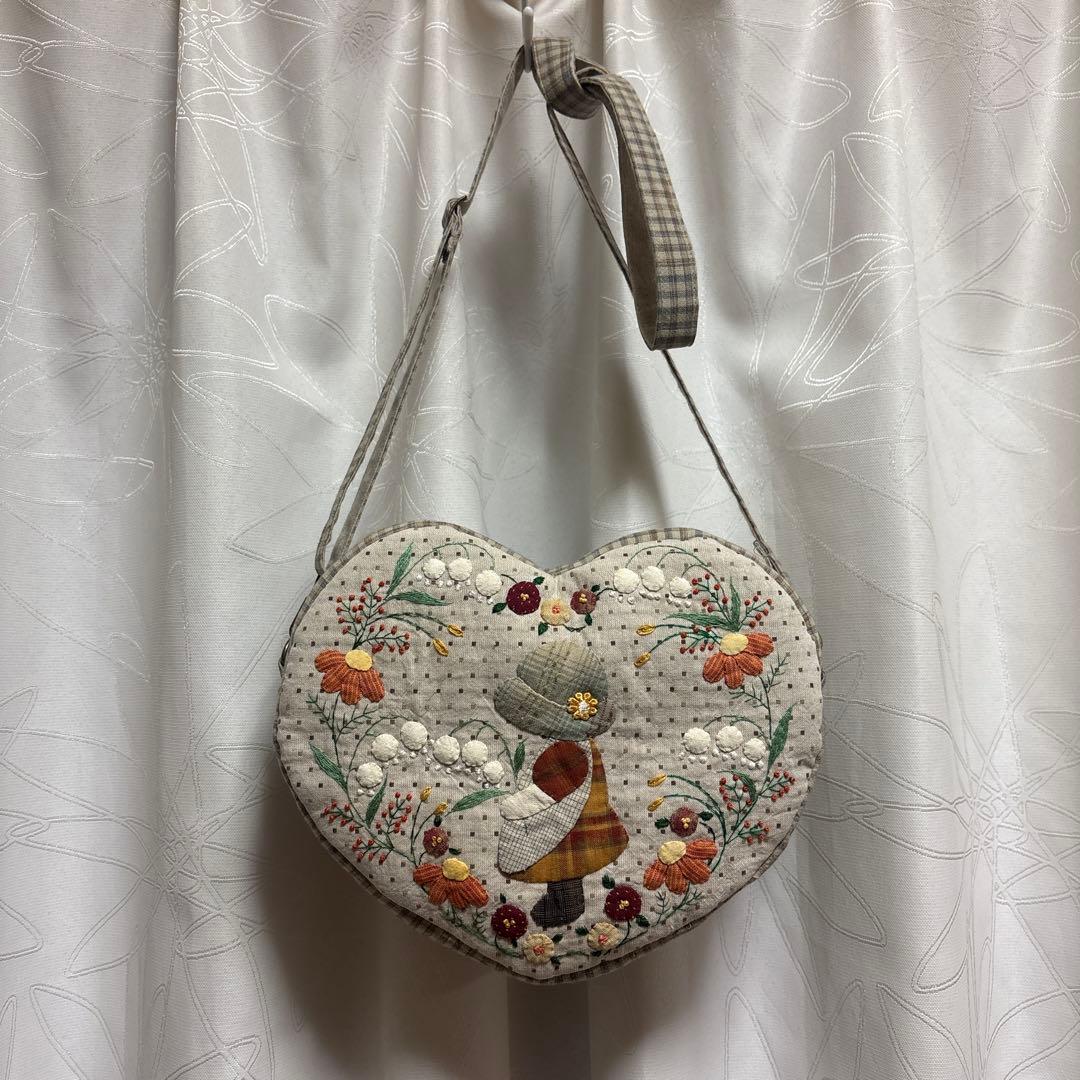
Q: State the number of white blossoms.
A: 15